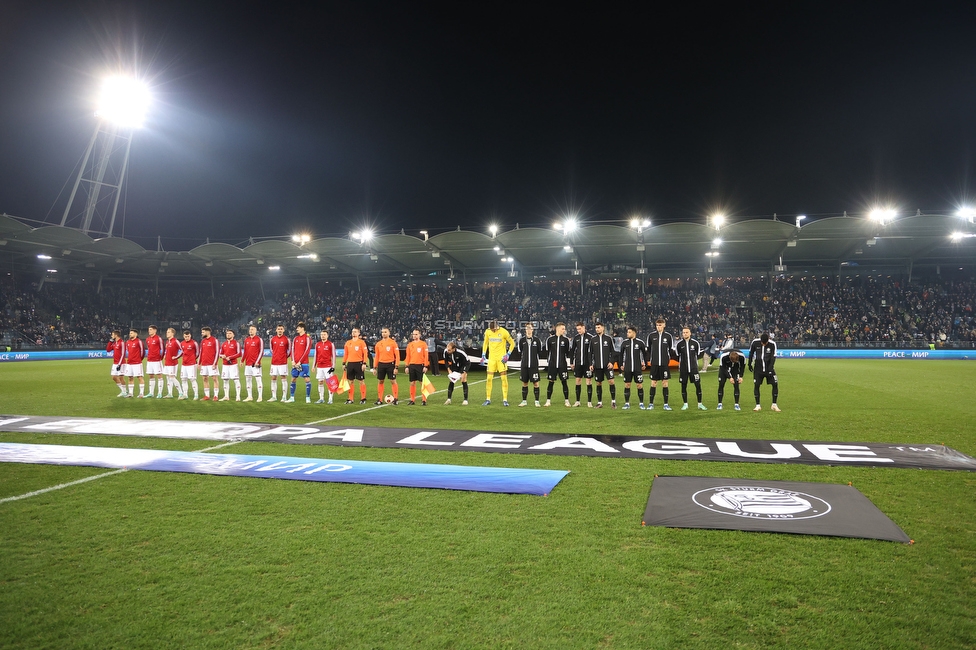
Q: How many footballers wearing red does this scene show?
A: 11